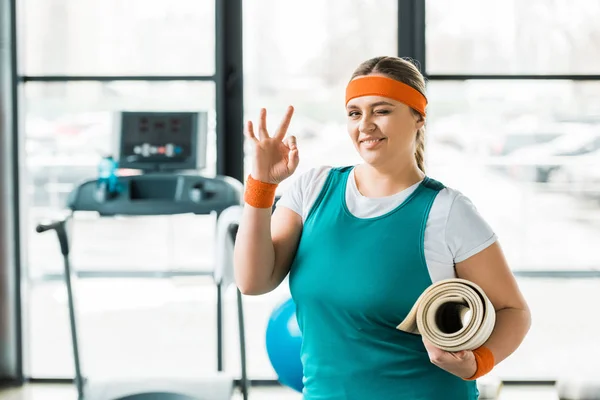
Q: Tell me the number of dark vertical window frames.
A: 3